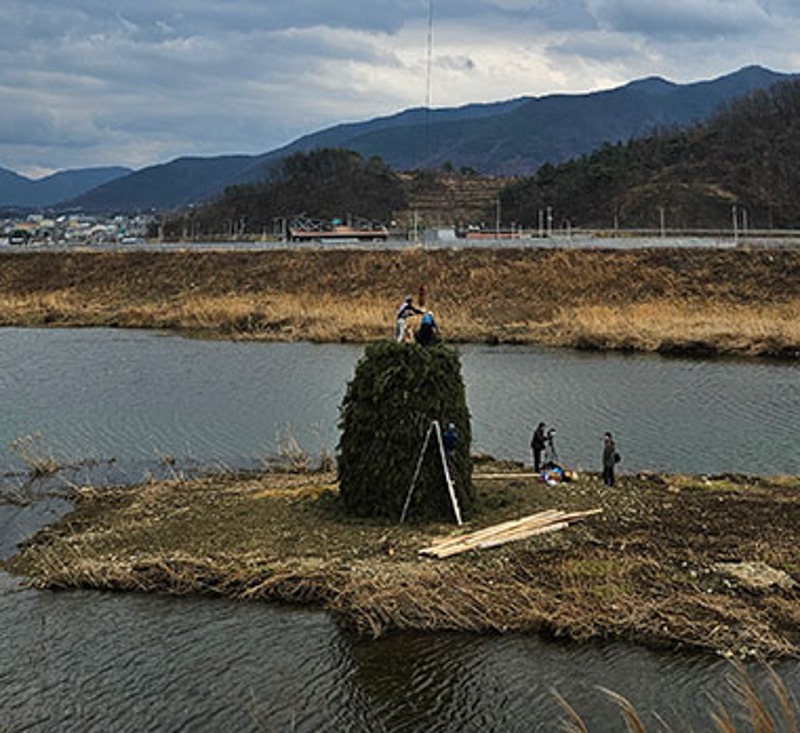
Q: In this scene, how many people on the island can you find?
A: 5